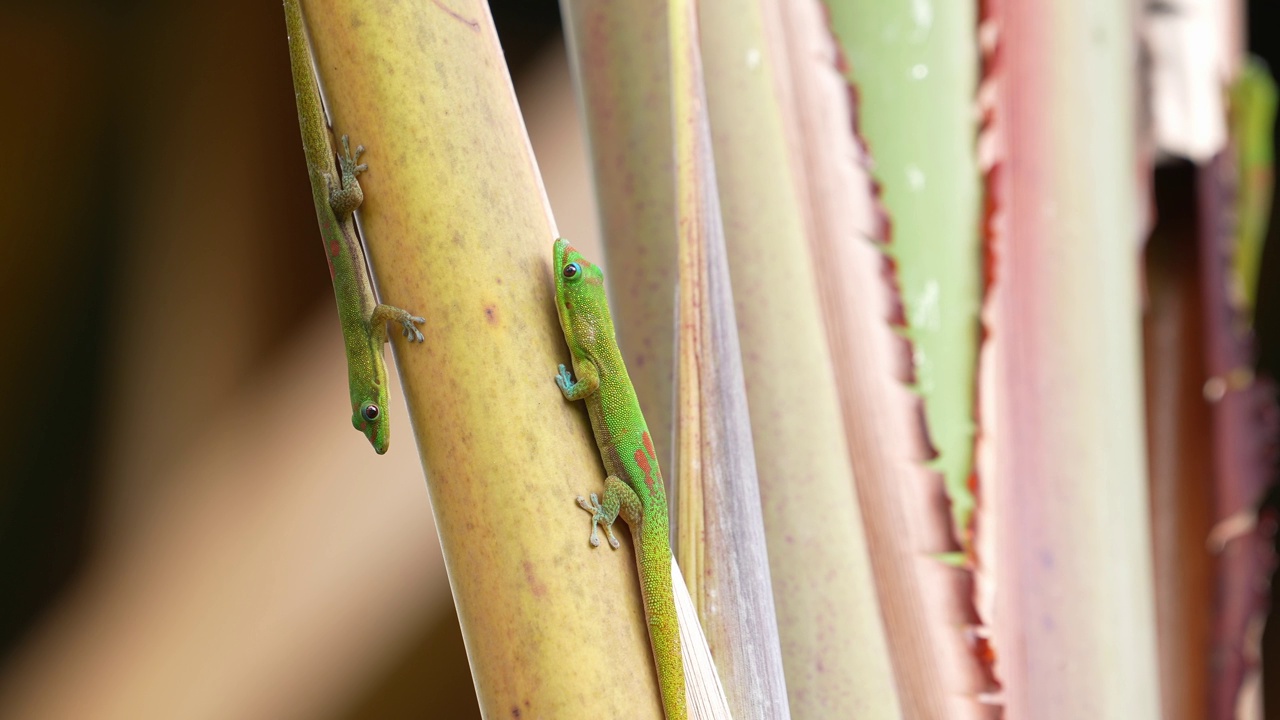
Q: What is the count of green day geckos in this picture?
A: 2